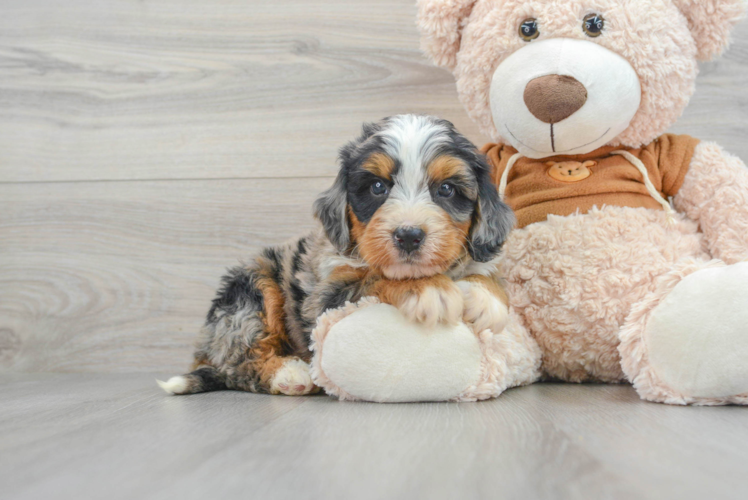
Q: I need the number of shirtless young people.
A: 0